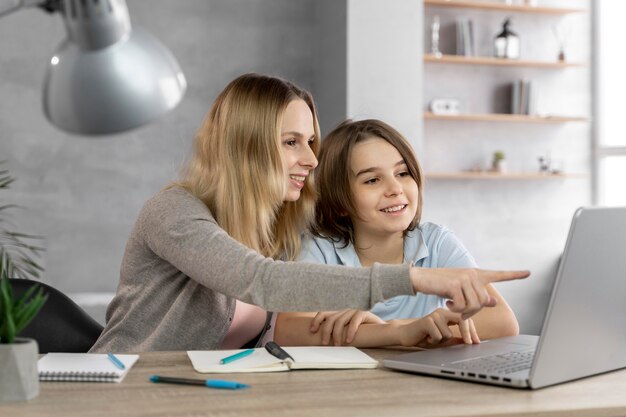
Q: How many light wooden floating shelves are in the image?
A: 4